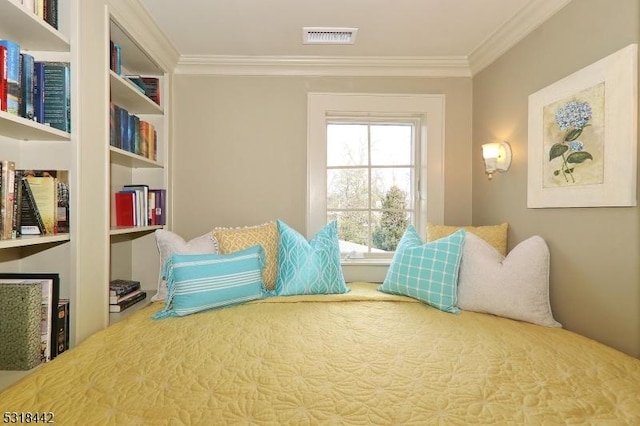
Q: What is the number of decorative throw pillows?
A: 7